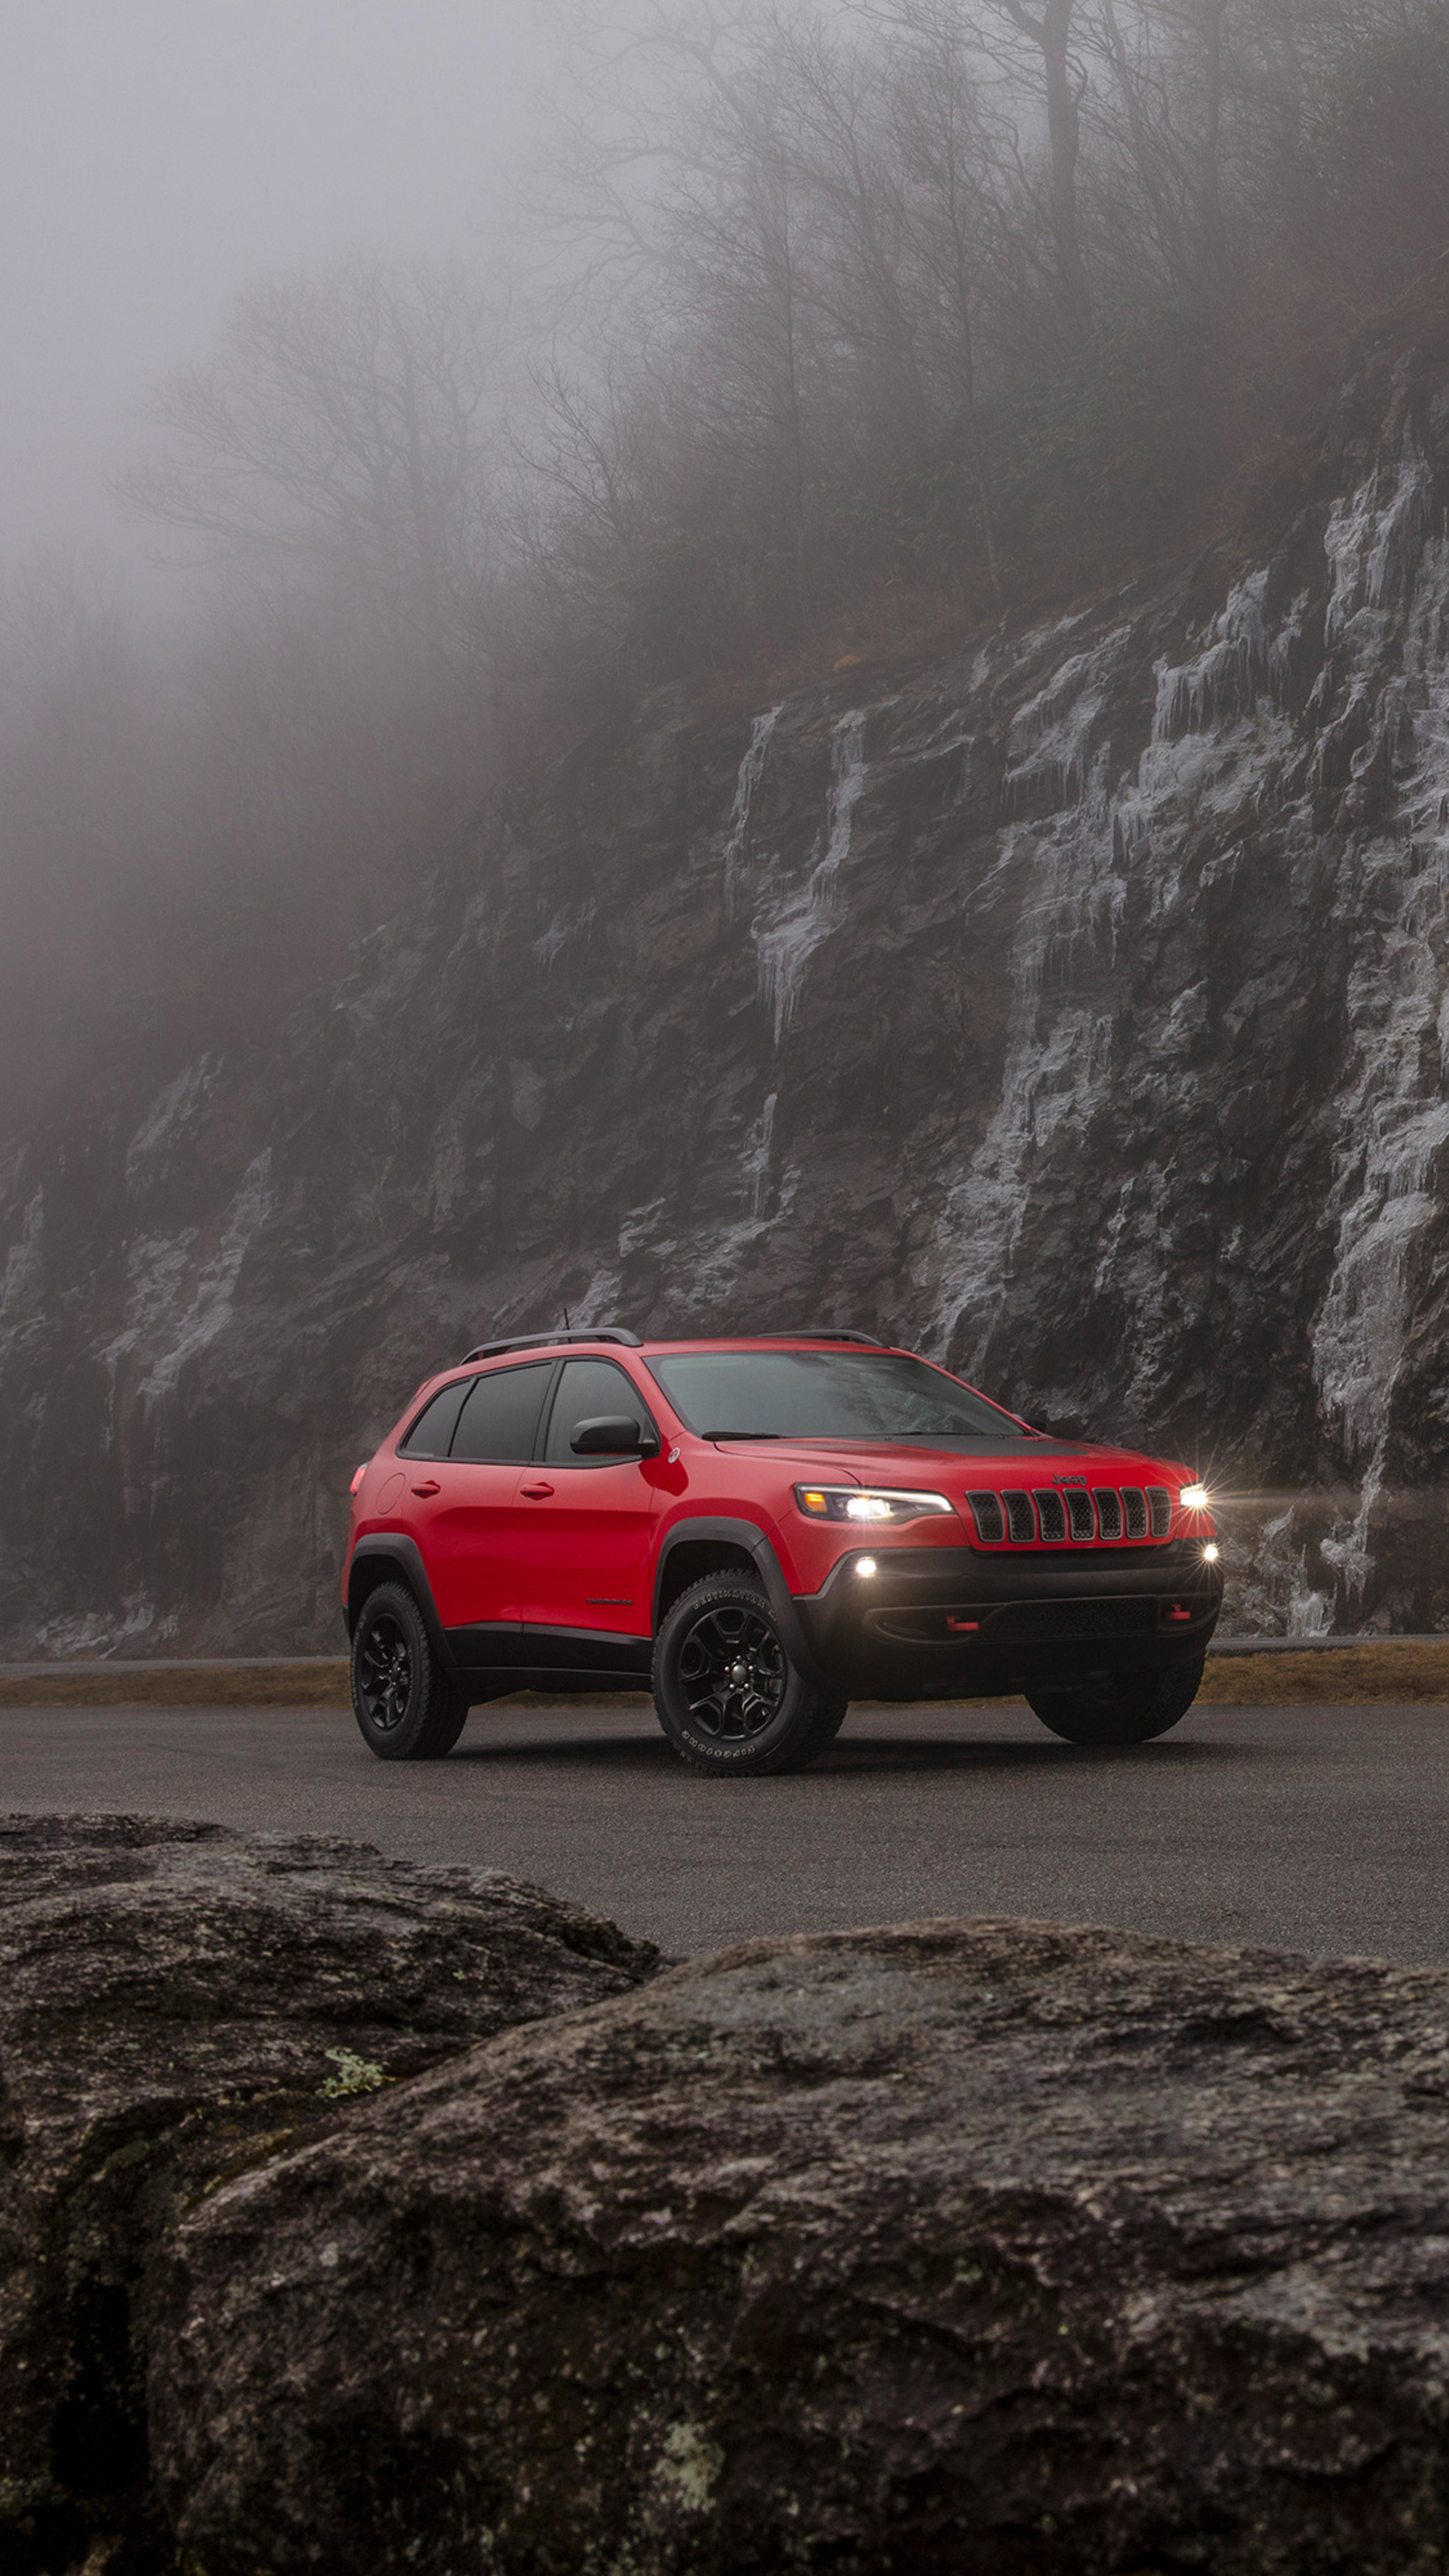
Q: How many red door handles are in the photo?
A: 2